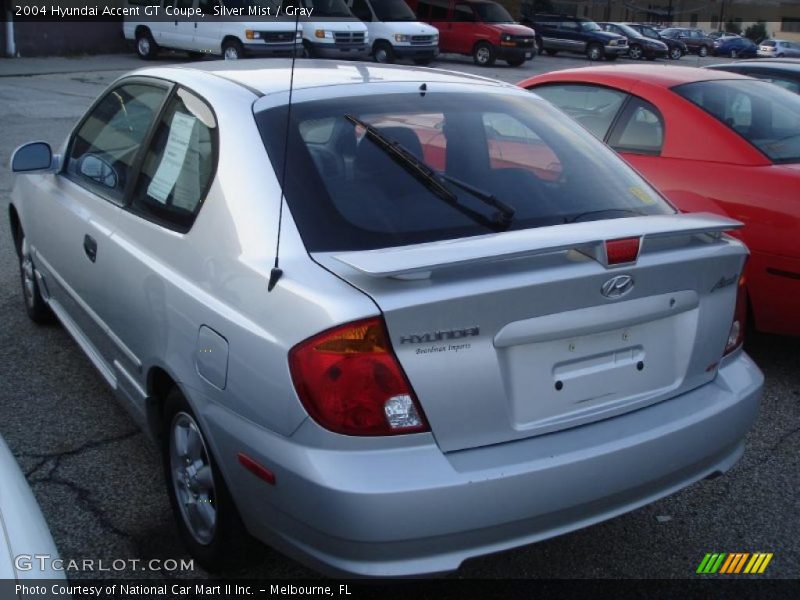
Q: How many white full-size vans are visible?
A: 3